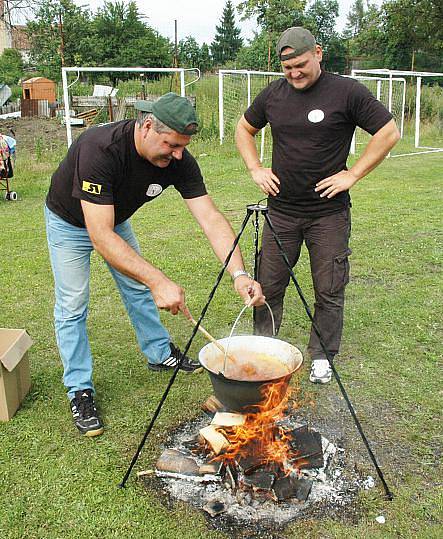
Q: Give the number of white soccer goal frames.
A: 3